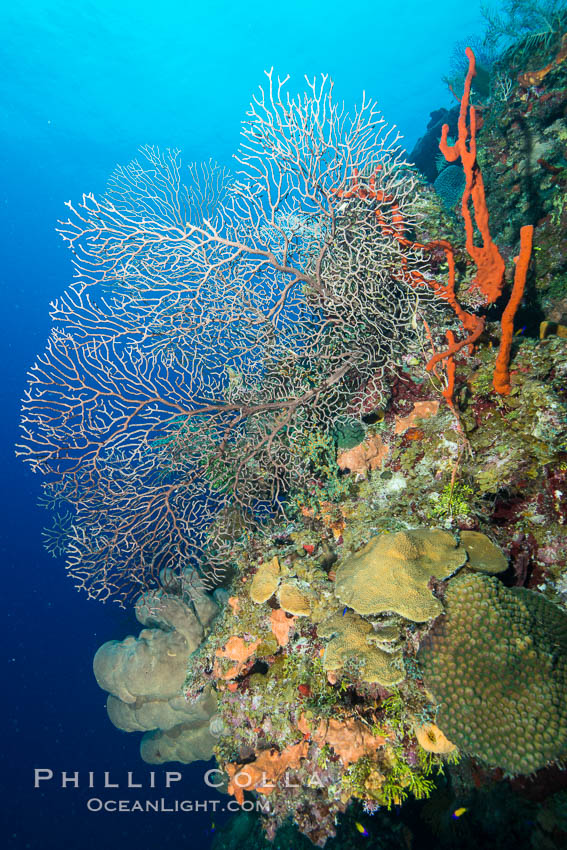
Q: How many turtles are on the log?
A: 0